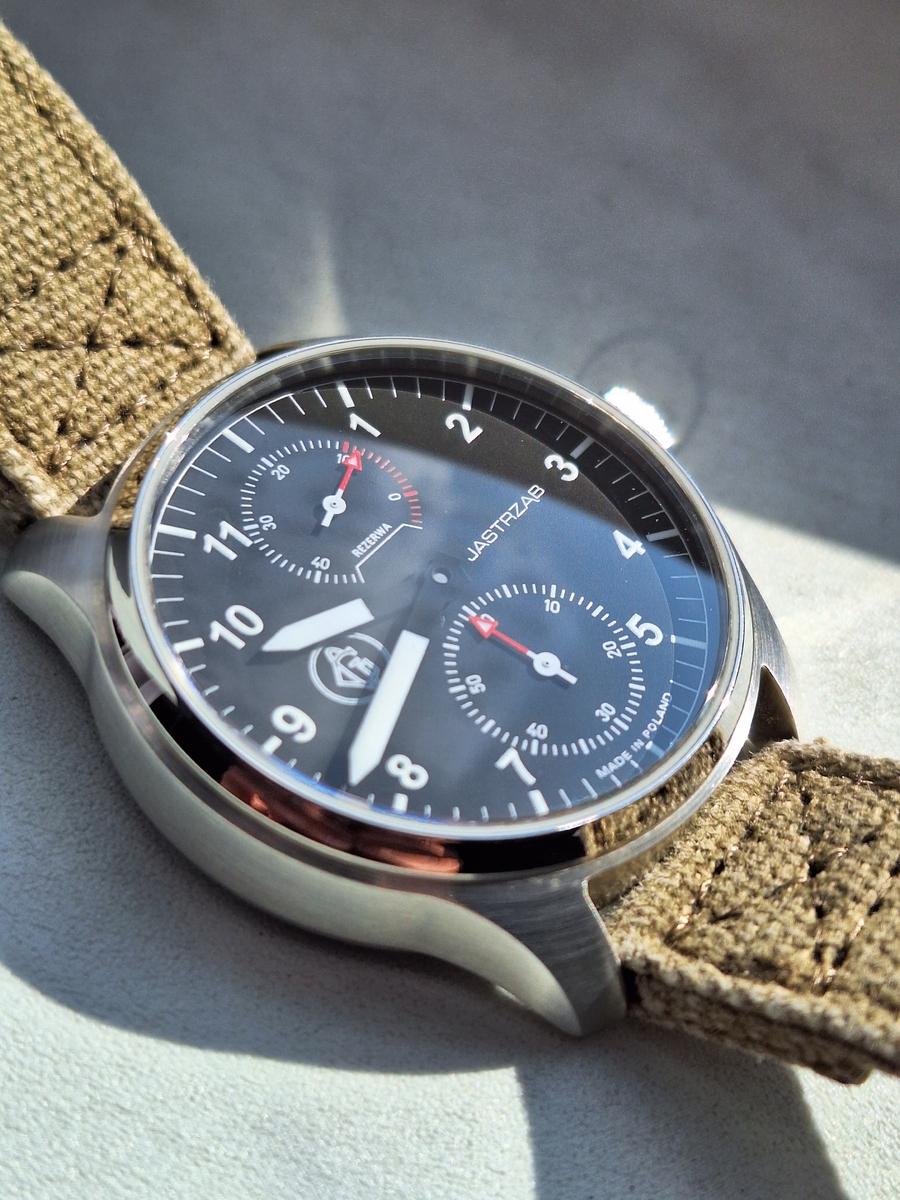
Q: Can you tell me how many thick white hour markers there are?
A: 12